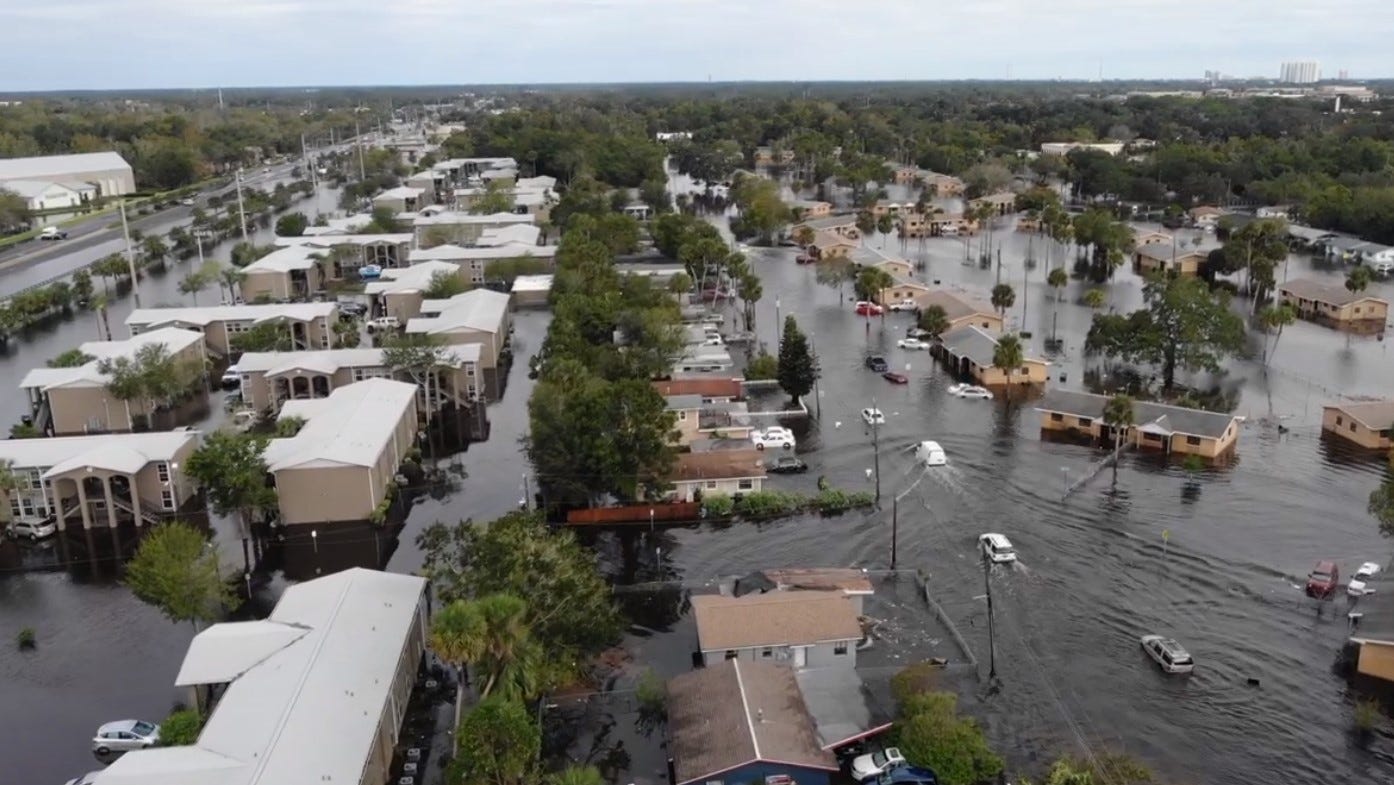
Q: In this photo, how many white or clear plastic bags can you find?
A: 0